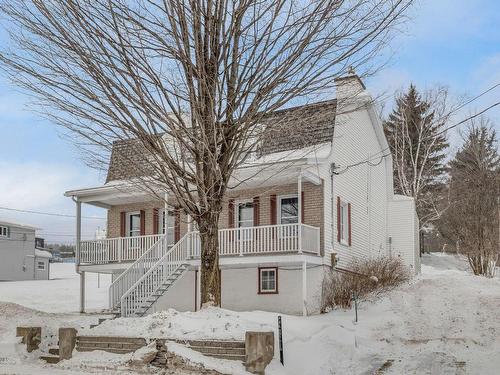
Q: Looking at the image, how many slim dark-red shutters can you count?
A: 10